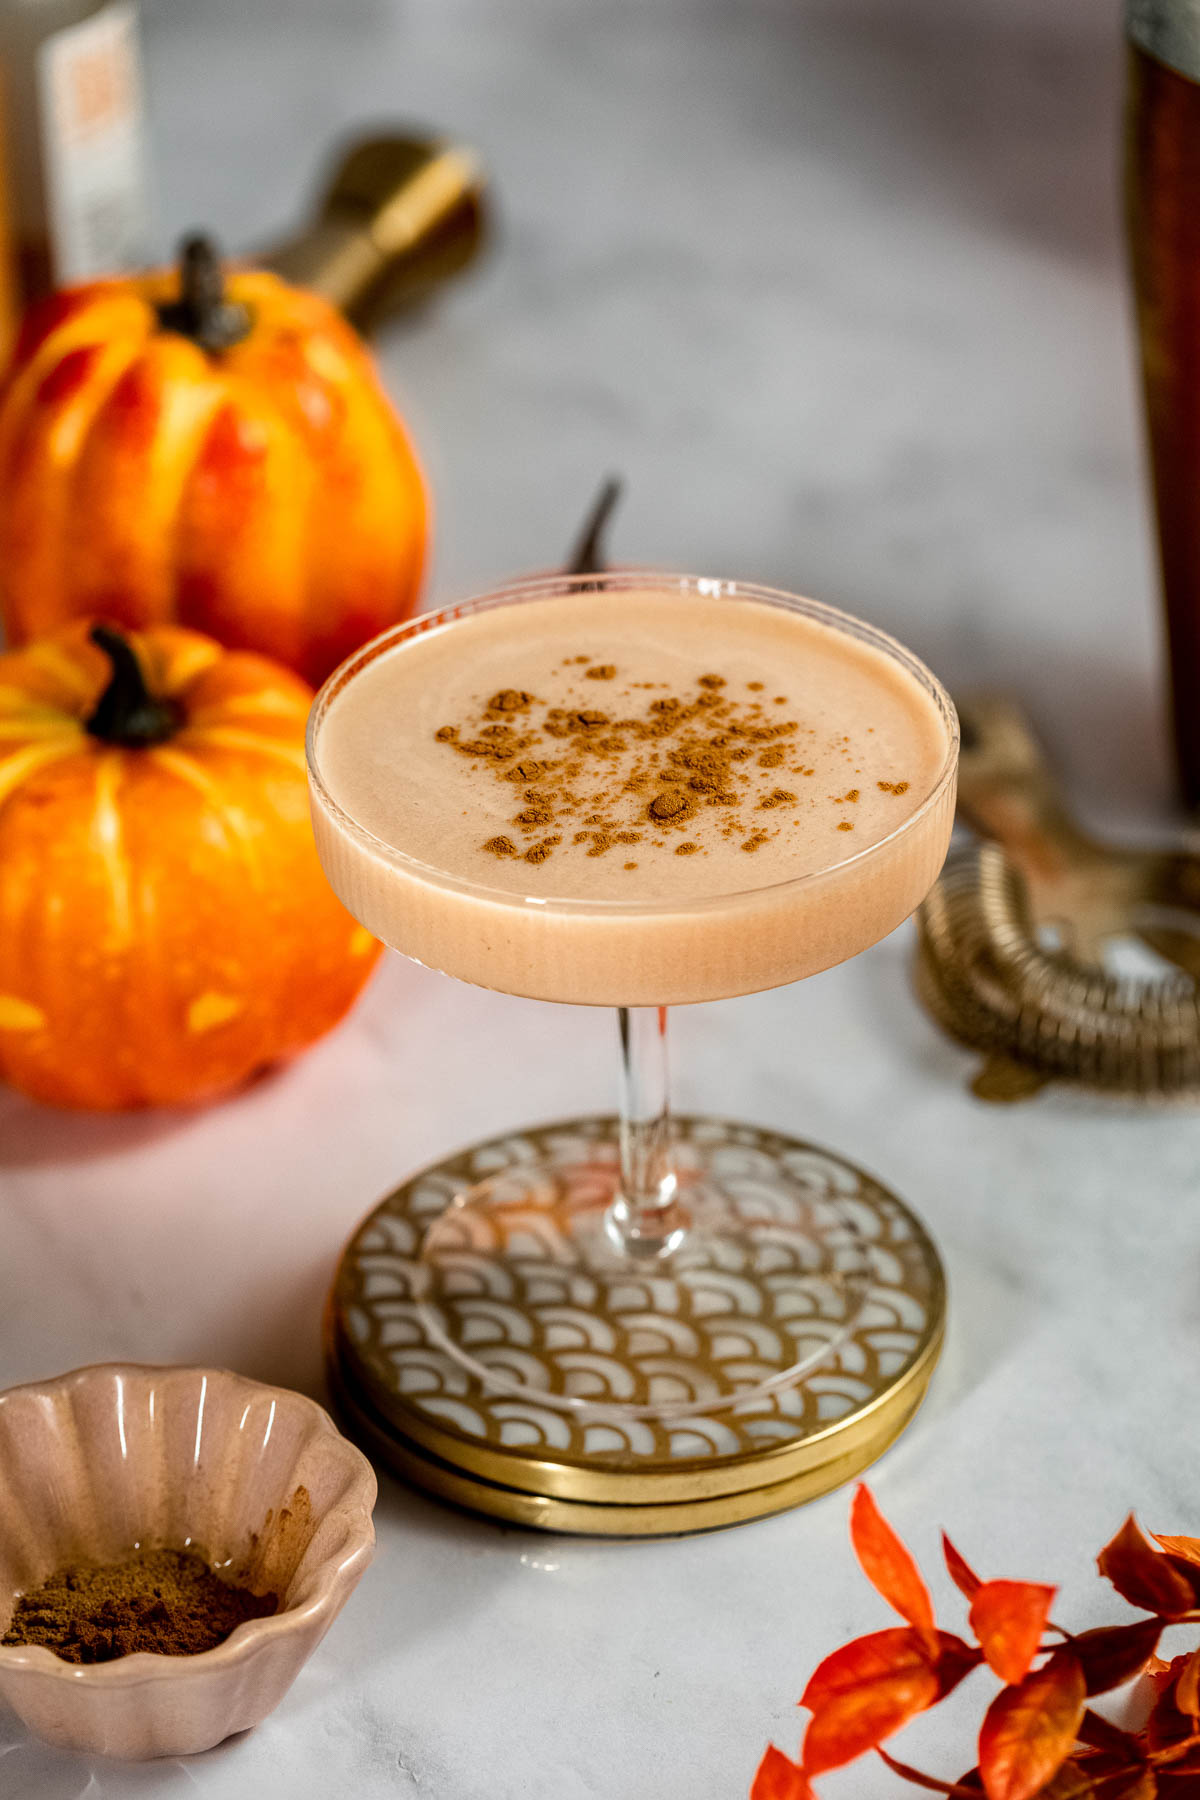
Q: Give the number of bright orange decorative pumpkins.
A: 2